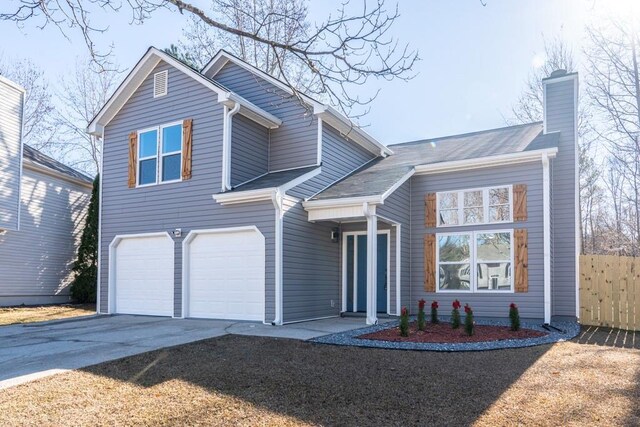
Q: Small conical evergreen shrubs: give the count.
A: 6